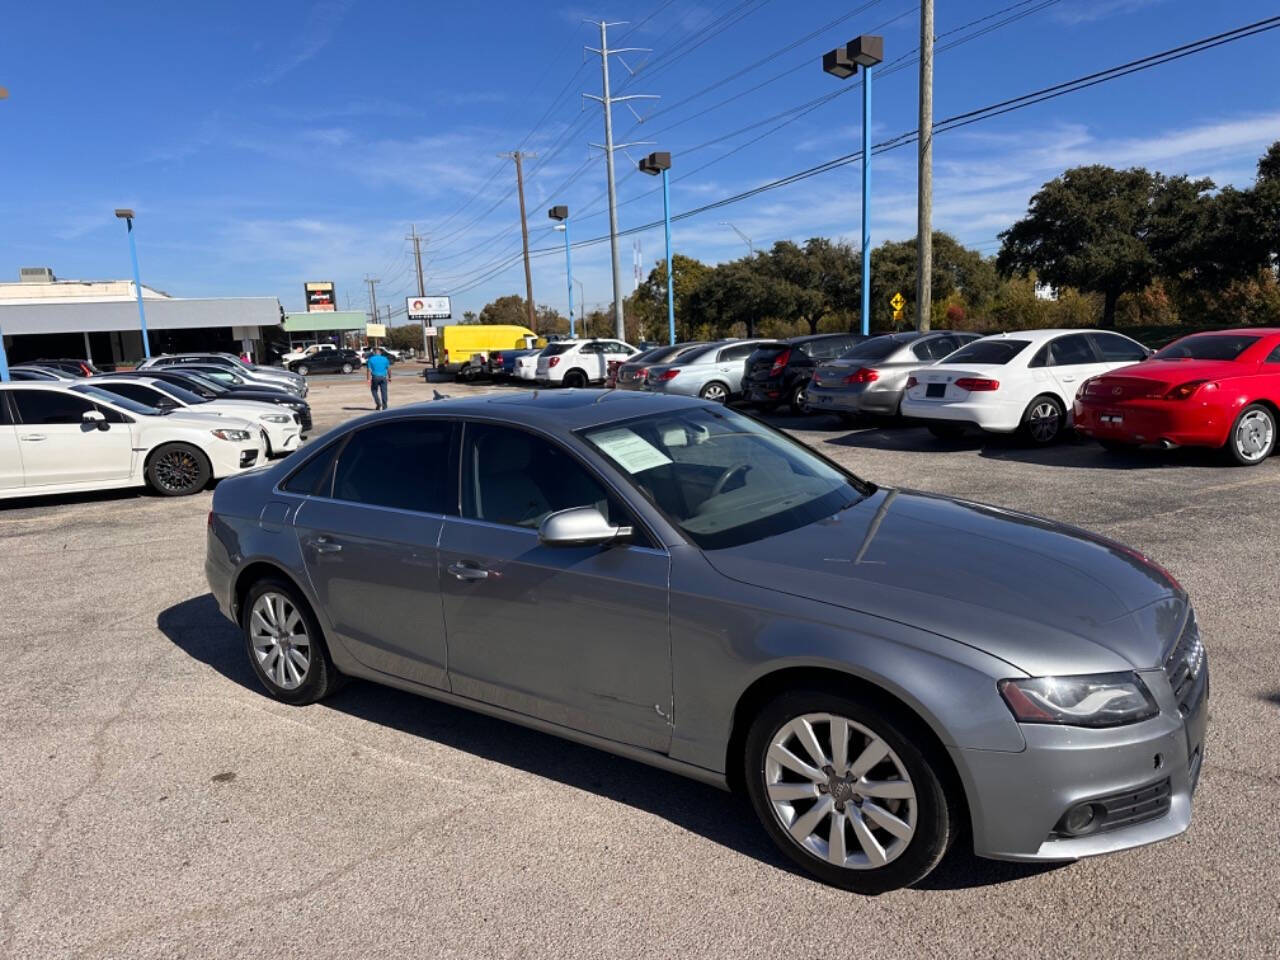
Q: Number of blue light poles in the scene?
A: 5